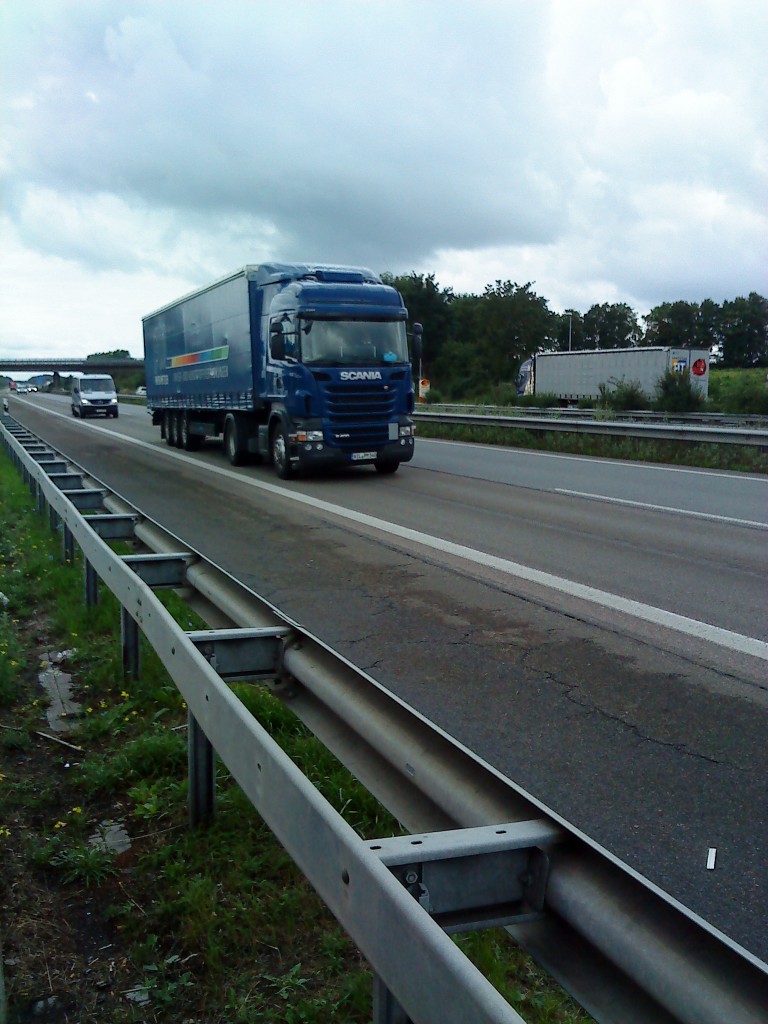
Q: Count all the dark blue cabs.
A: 1